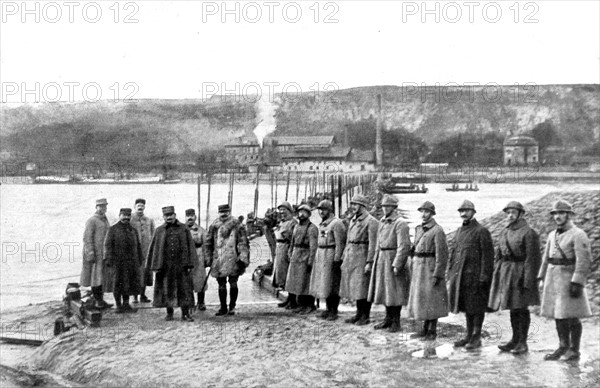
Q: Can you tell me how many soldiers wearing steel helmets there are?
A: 9